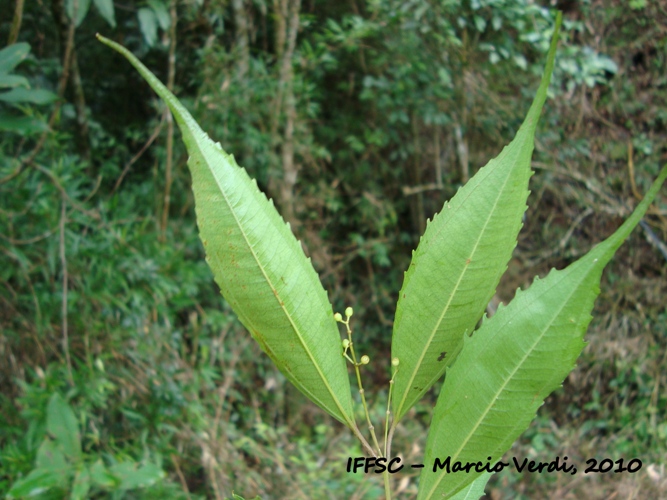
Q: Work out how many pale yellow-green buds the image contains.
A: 5